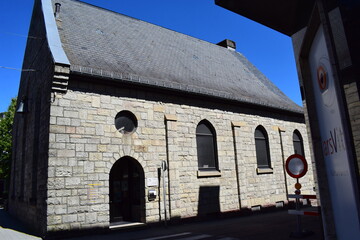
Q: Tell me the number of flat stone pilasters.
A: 3